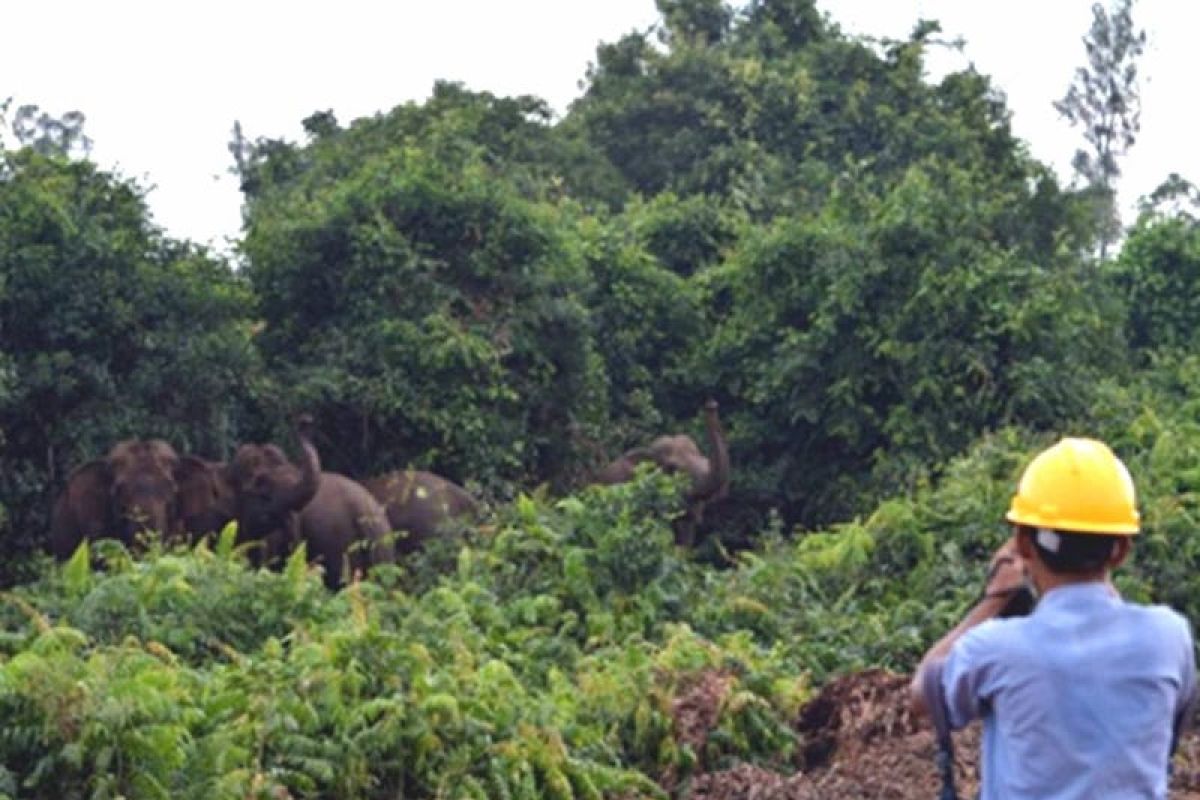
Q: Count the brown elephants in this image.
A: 5